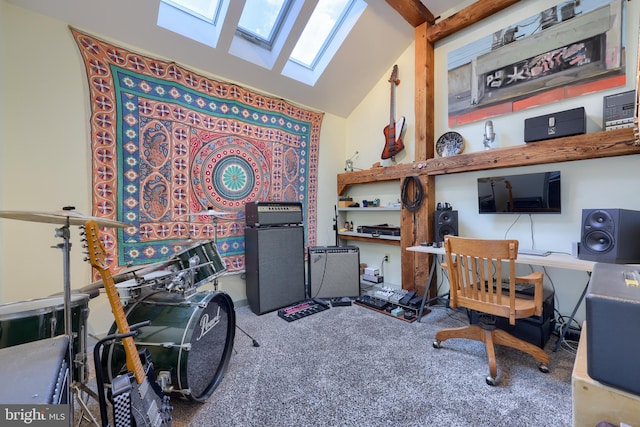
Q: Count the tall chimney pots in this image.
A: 0